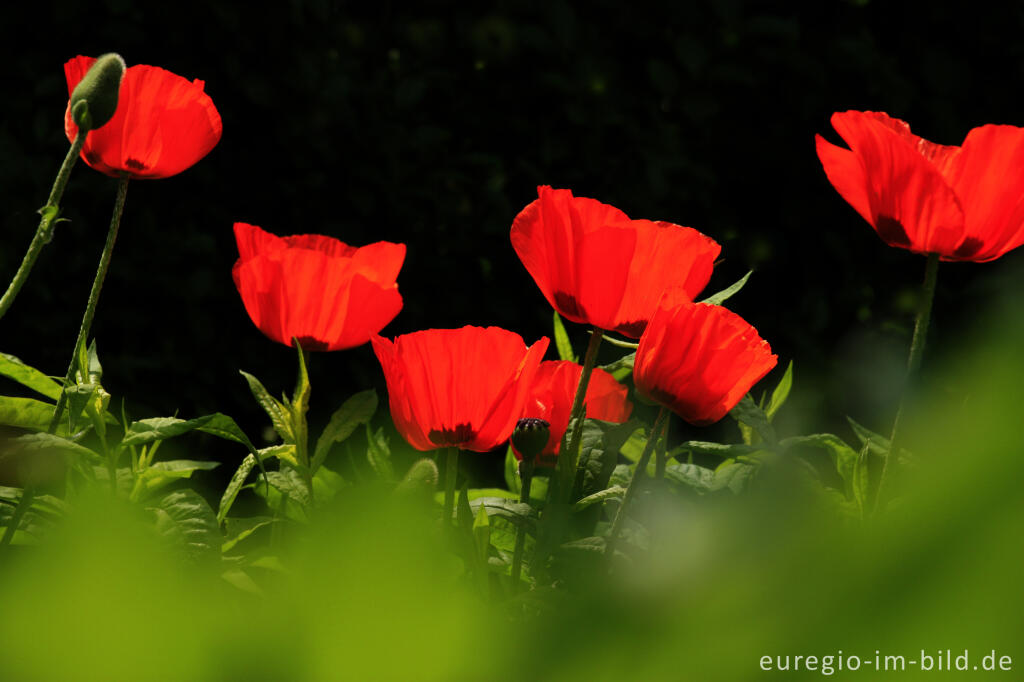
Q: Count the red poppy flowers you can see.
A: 7